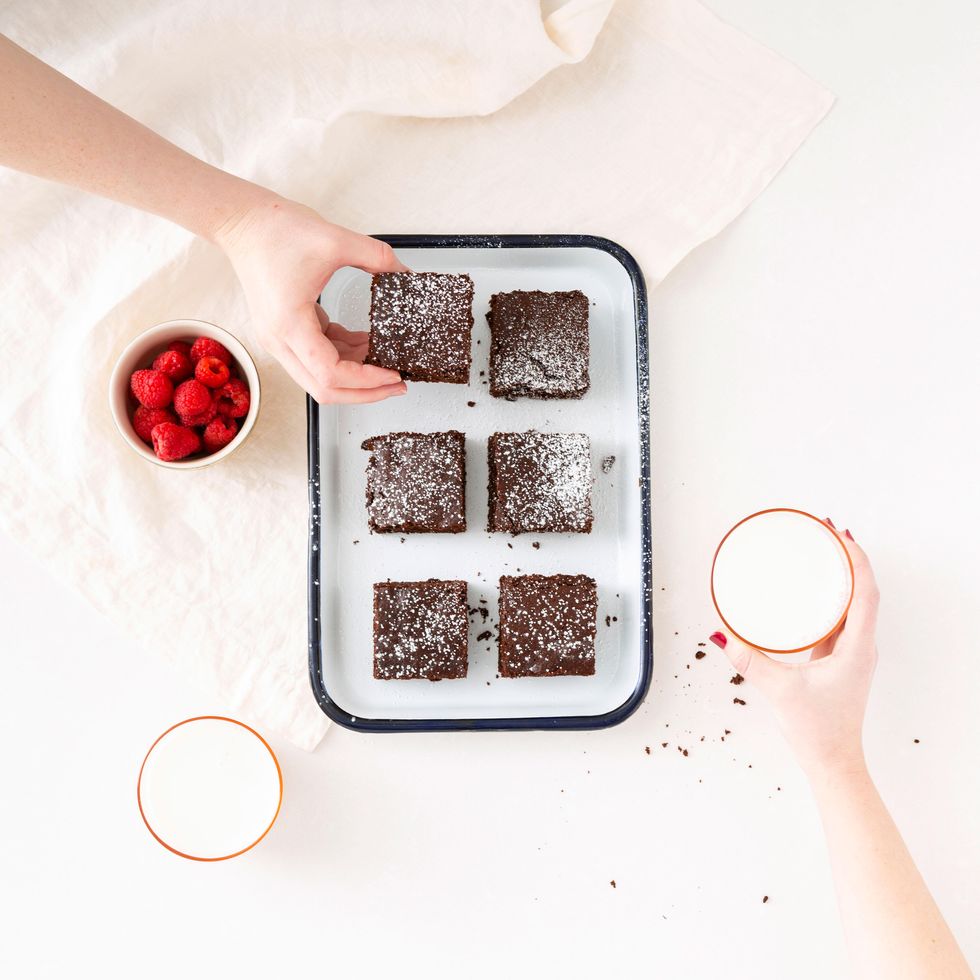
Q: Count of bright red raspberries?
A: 11